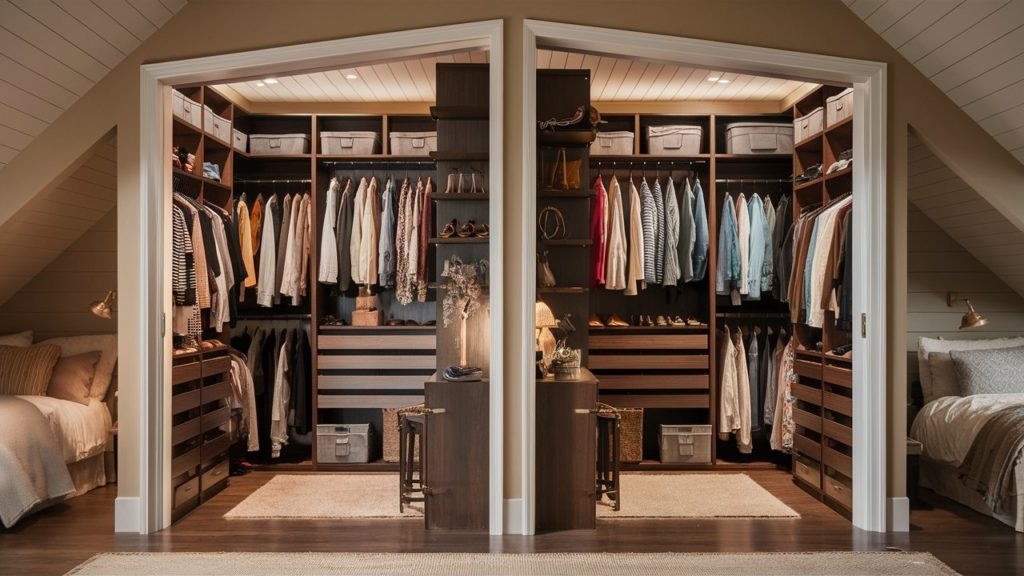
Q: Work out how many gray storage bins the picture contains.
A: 13